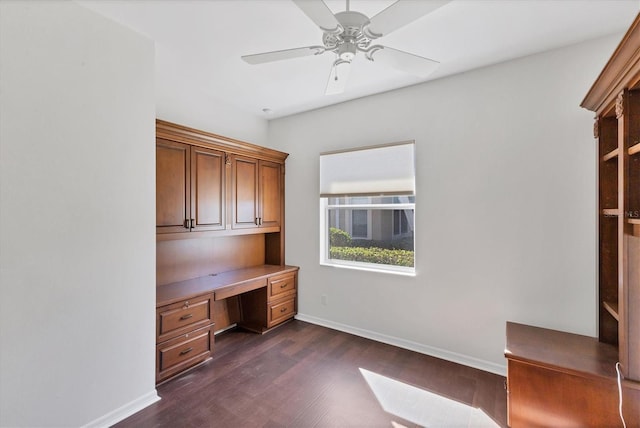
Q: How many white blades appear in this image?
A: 5